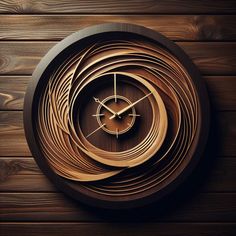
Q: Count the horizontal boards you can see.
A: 8